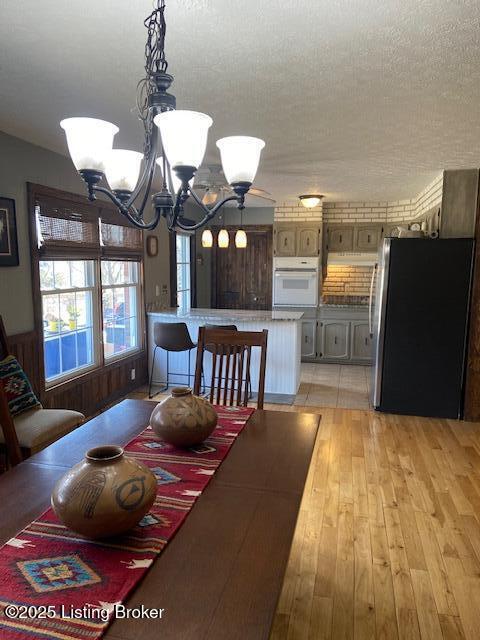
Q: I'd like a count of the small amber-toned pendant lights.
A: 3